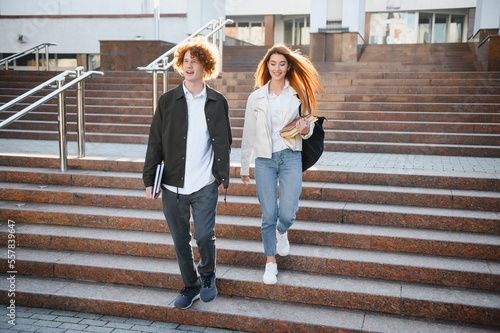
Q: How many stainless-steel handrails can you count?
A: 3